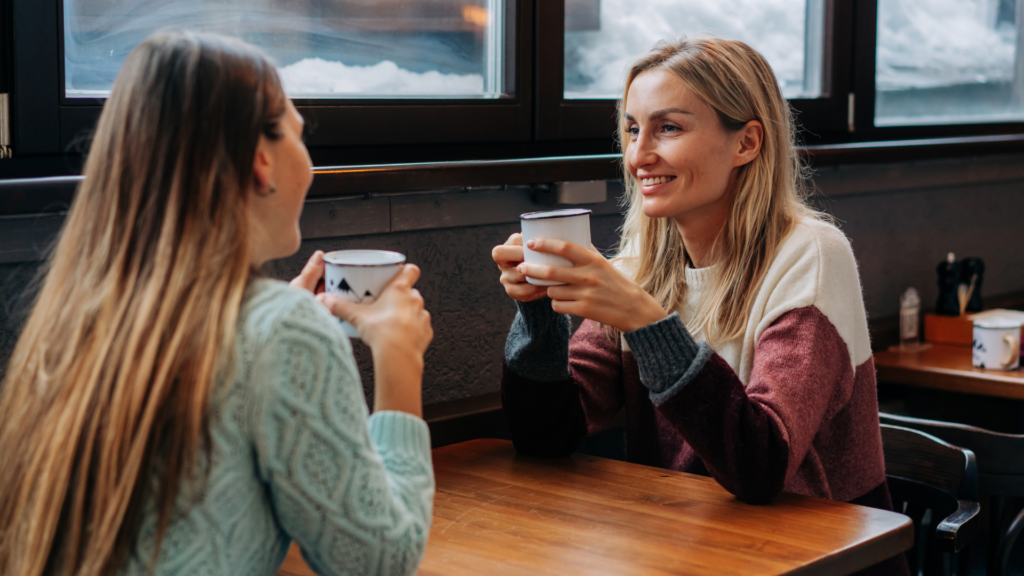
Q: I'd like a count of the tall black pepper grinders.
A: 2